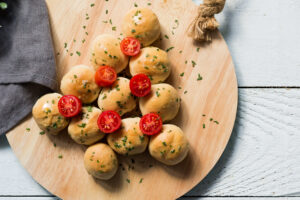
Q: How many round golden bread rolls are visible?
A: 11